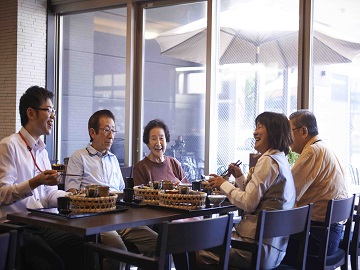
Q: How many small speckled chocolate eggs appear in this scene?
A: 0